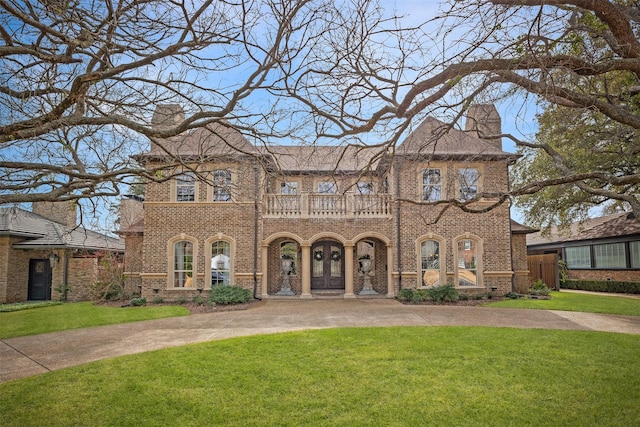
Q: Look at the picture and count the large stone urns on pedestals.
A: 2